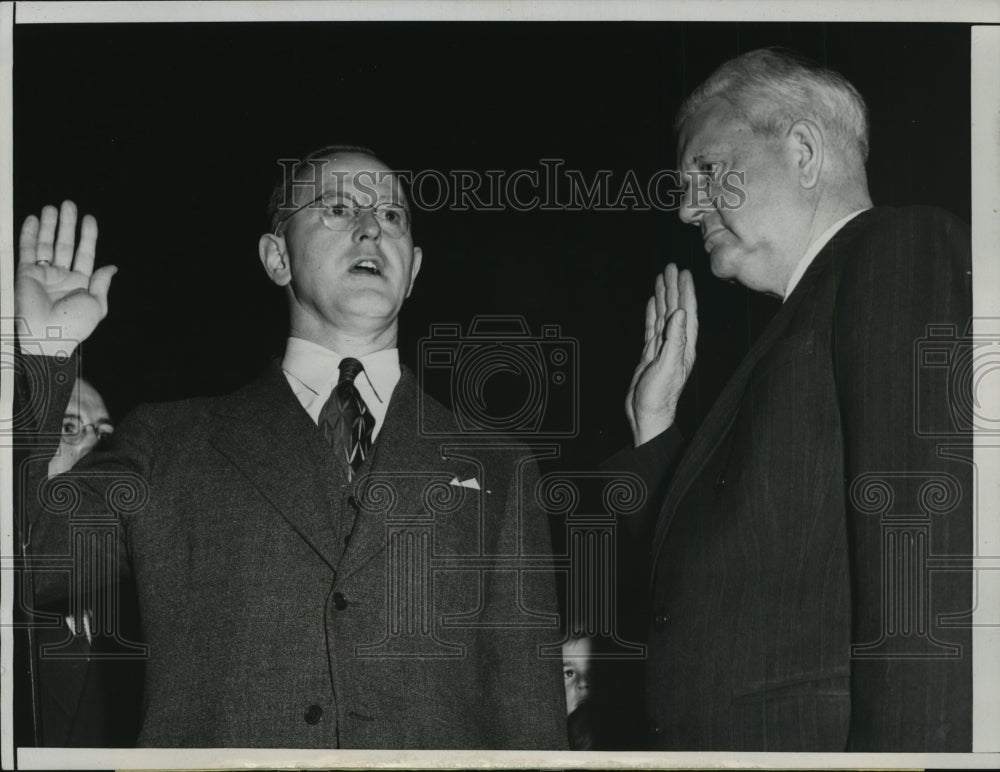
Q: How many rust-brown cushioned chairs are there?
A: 0